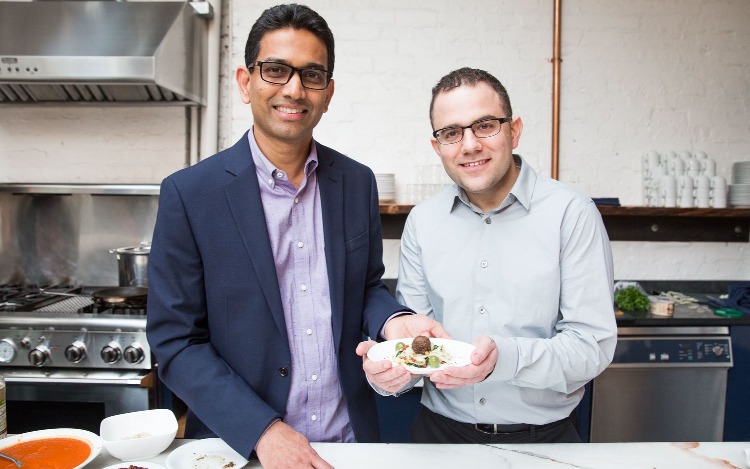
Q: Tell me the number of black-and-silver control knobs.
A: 4